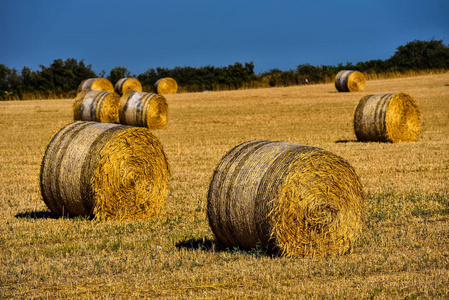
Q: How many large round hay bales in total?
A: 9